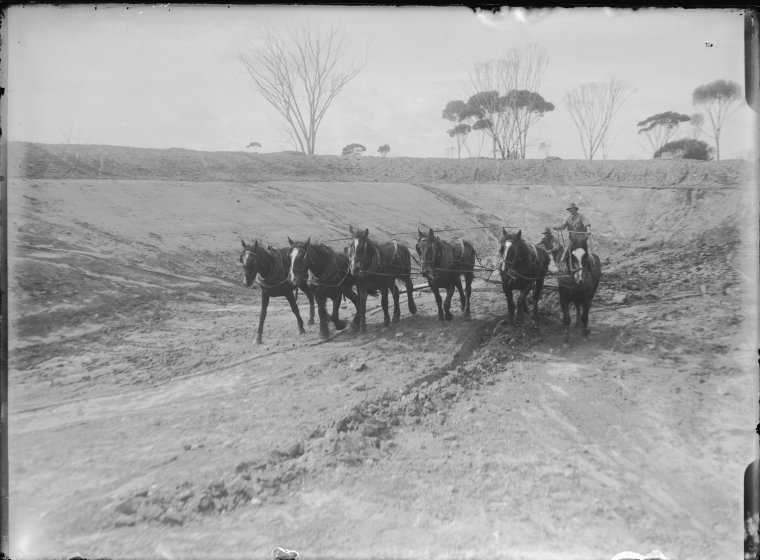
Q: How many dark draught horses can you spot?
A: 6